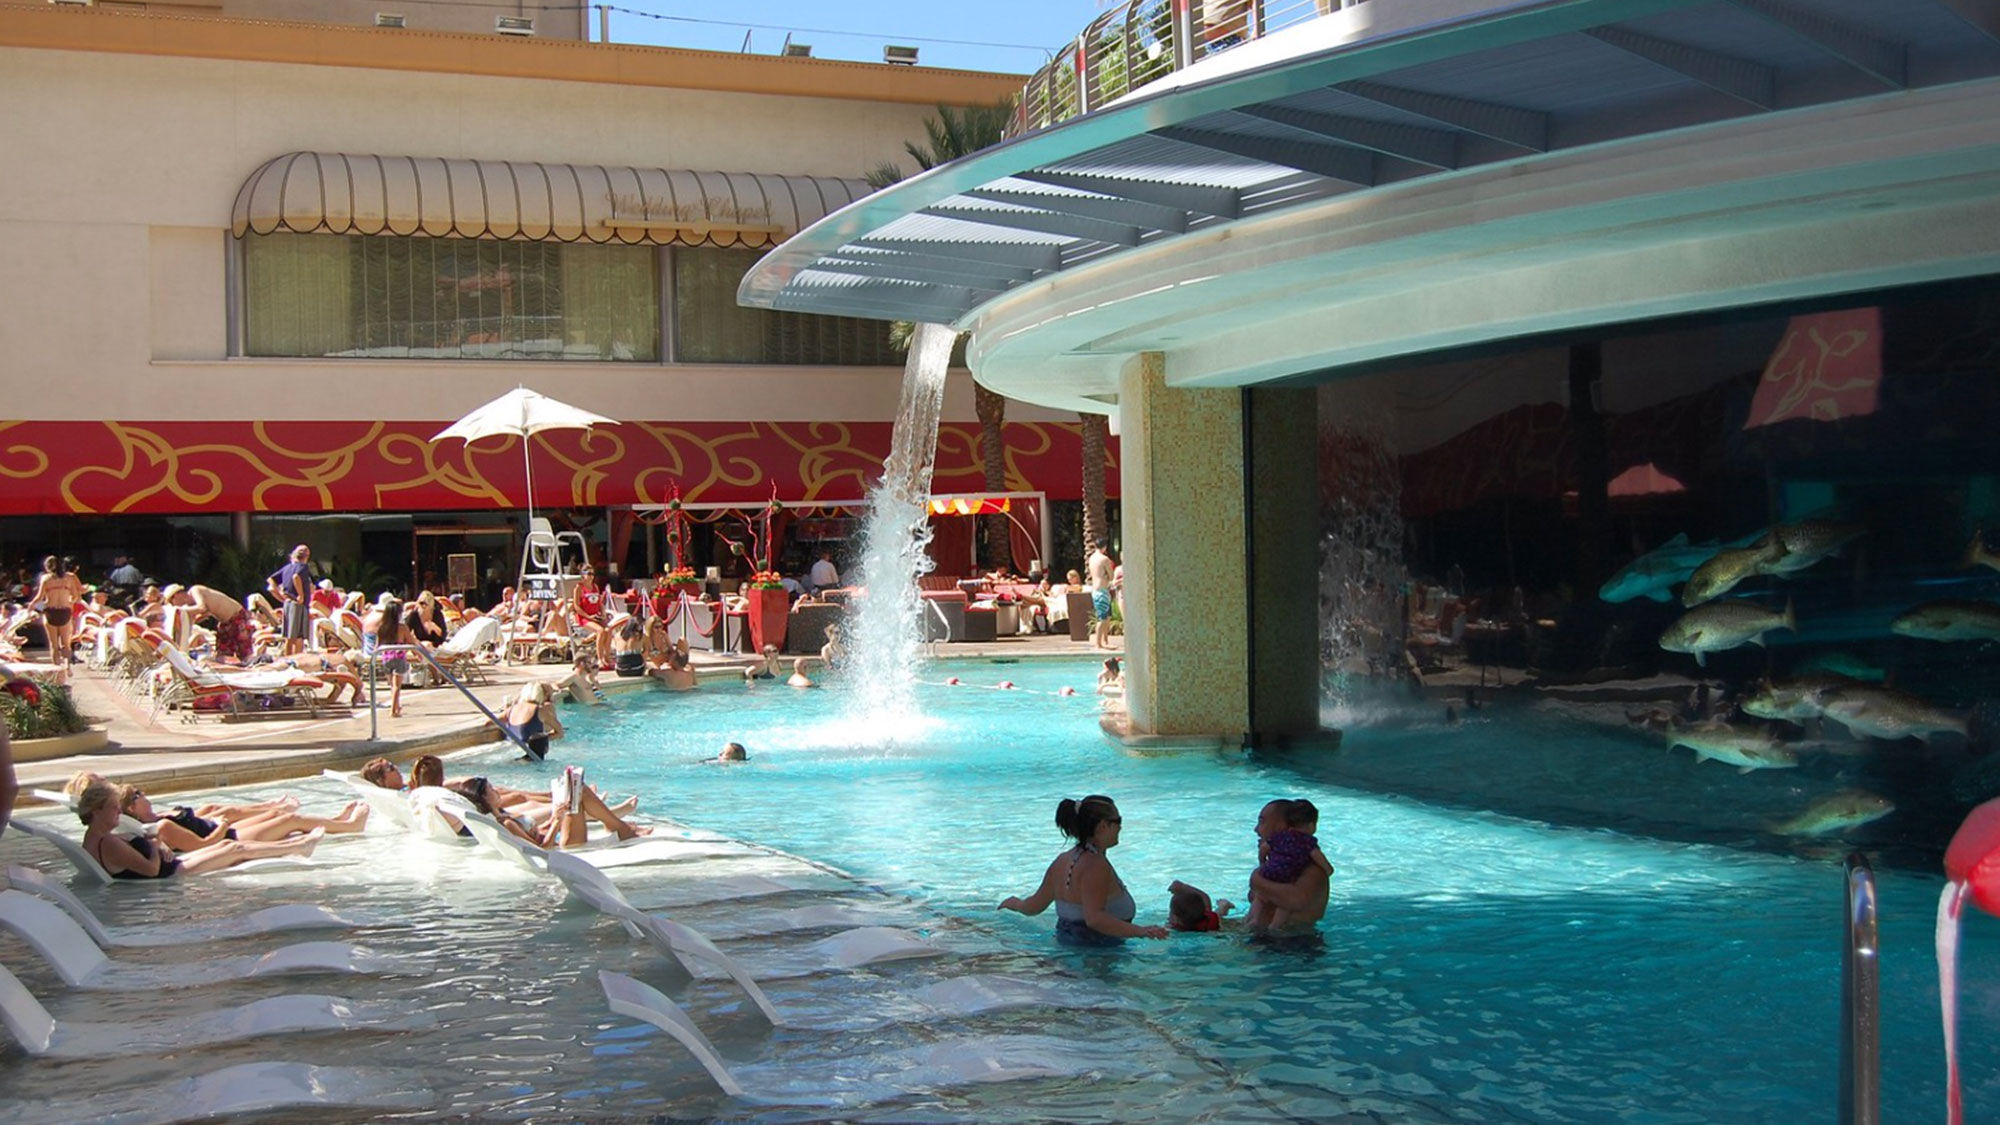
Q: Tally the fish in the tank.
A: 11